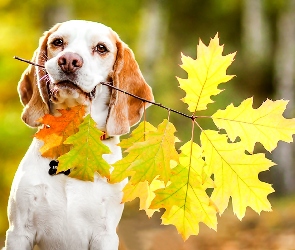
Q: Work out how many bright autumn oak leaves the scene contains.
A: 8